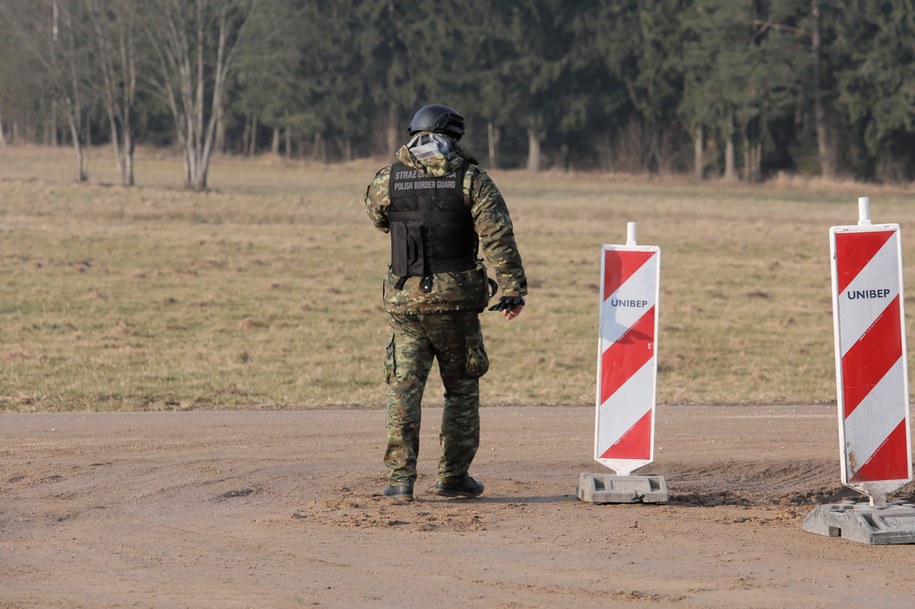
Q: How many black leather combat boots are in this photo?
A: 2